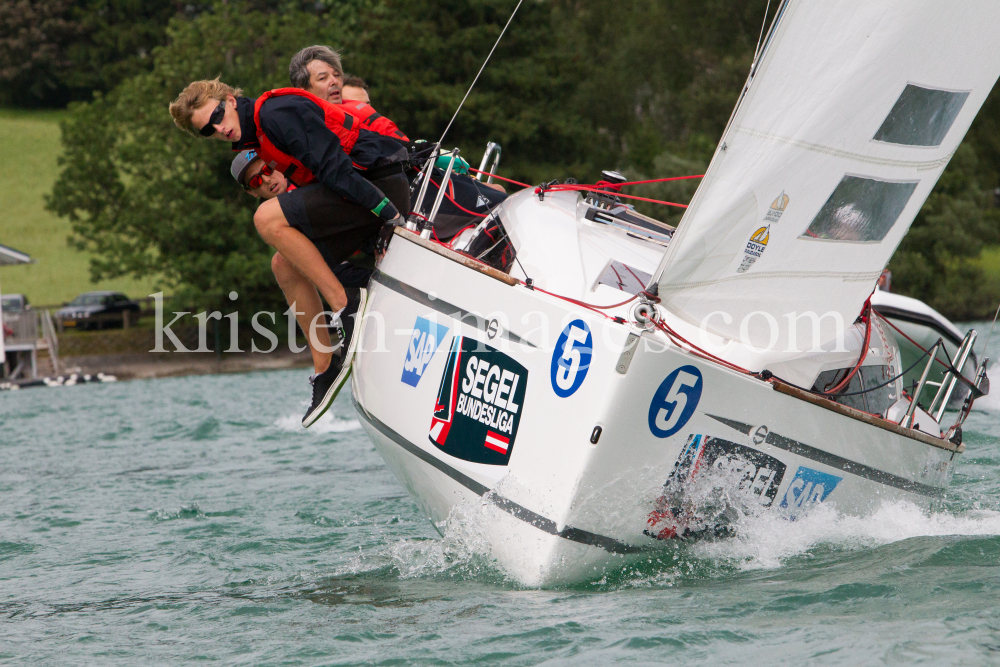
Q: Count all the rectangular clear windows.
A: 2